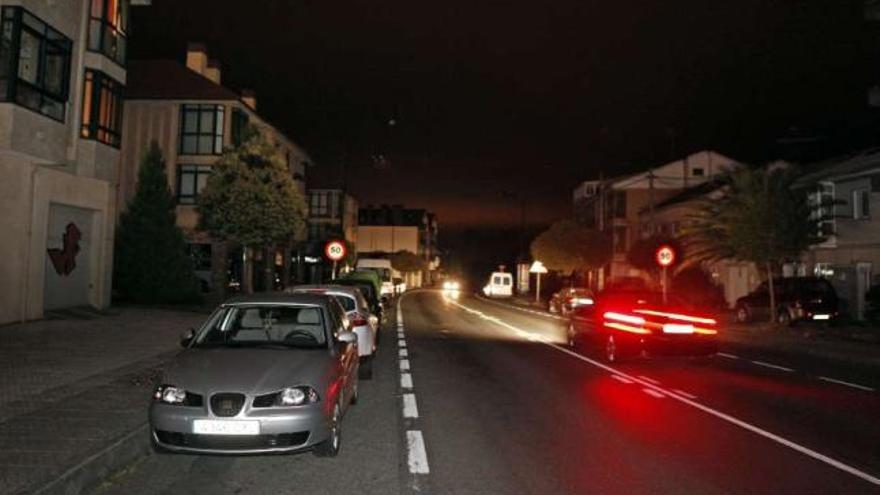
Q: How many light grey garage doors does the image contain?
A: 1